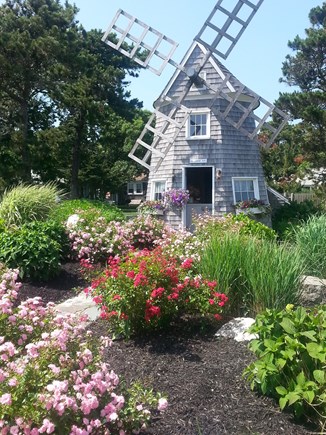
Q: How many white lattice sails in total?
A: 4